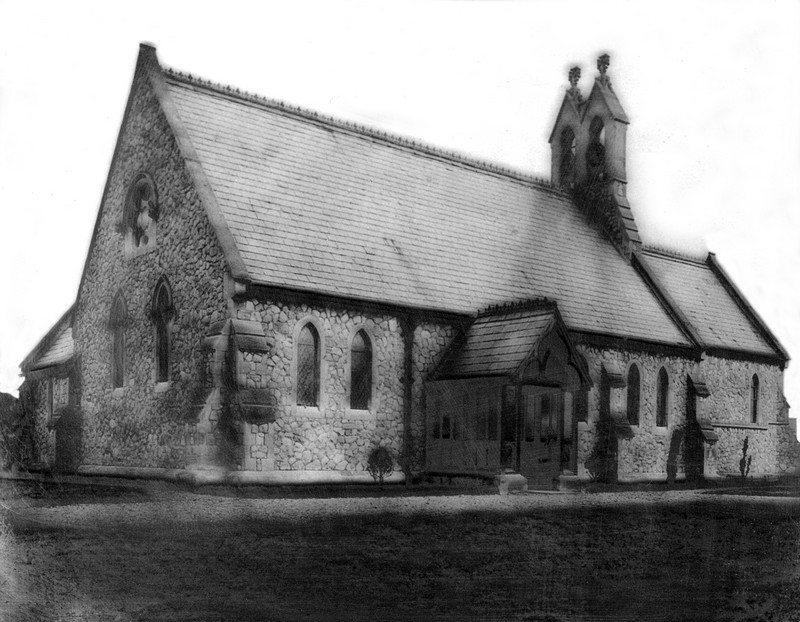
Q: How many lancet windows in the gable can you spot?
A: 2